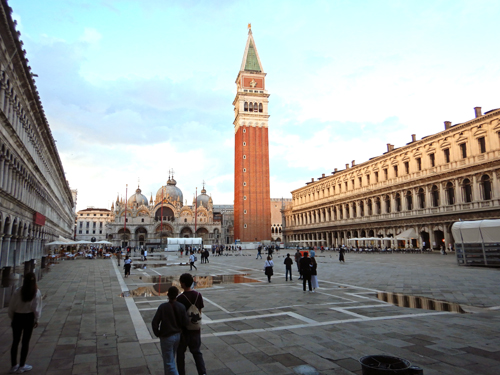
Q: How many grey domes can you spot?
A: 3